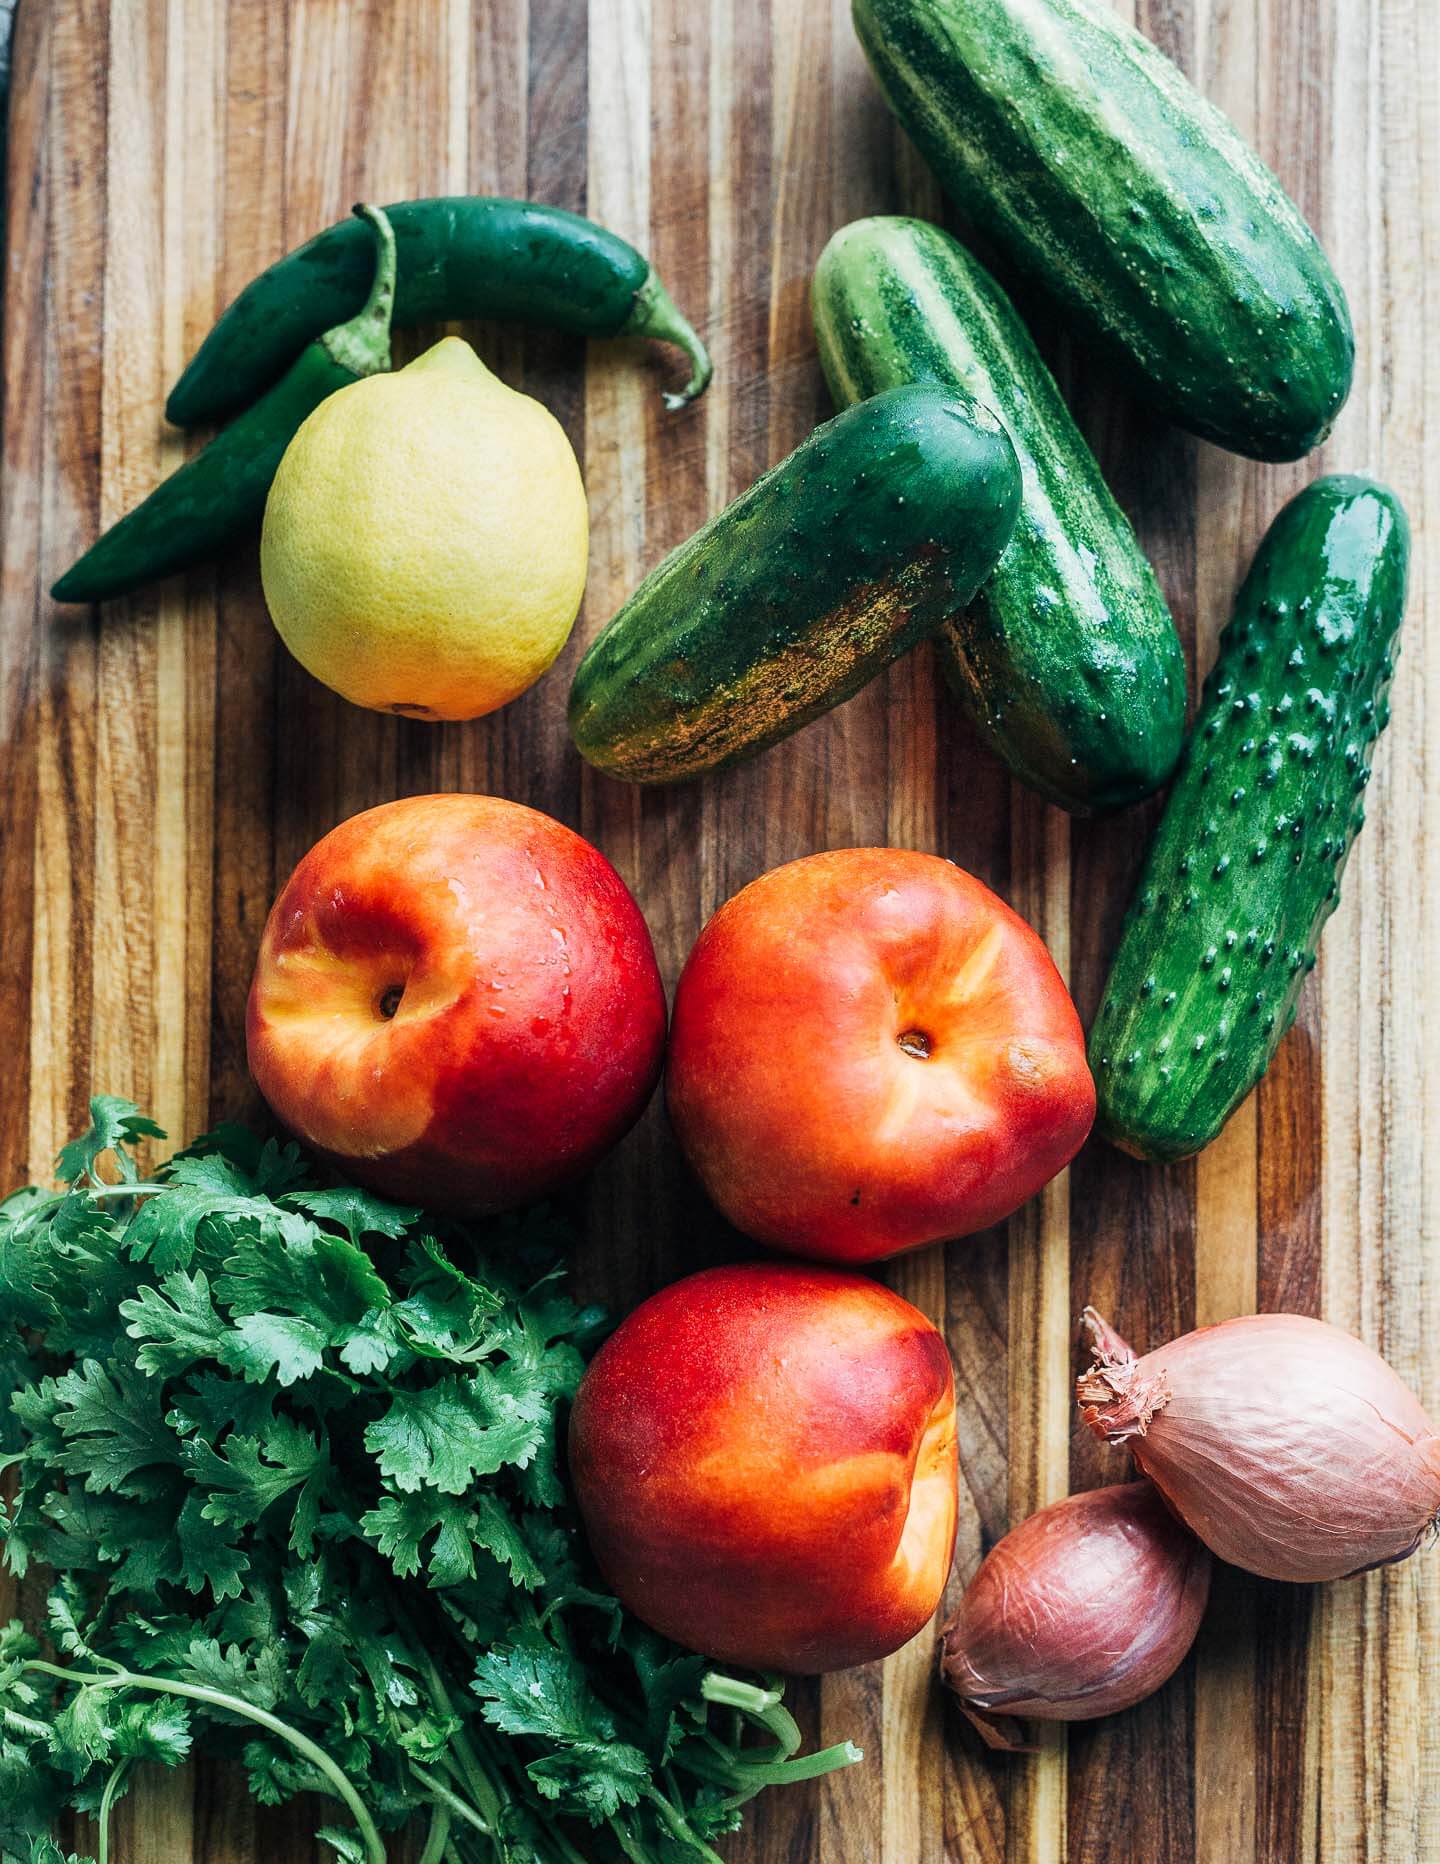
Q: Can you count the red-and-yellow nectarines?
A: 3